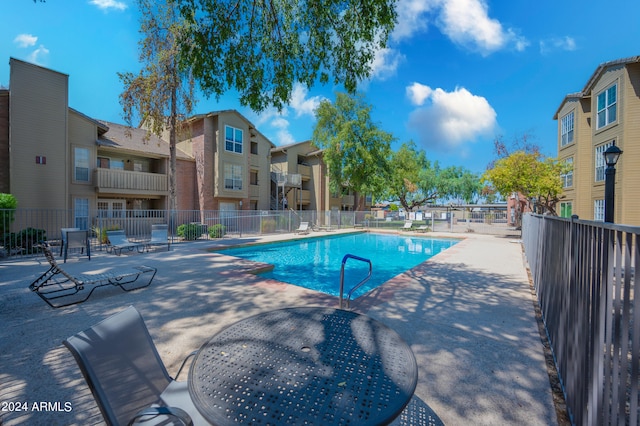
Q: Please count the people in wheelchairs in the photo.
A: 0